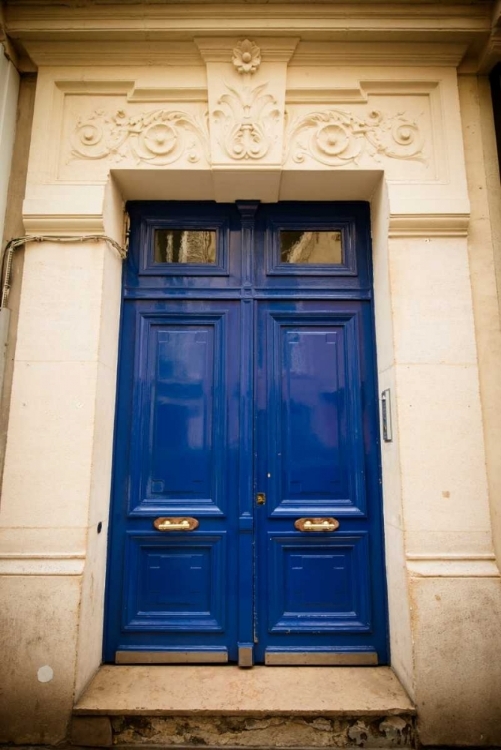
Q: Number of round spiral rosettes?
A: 4